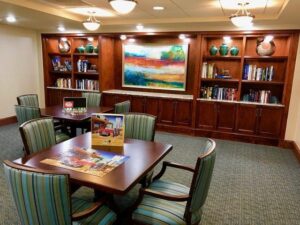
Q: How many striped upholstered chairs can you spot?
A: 8